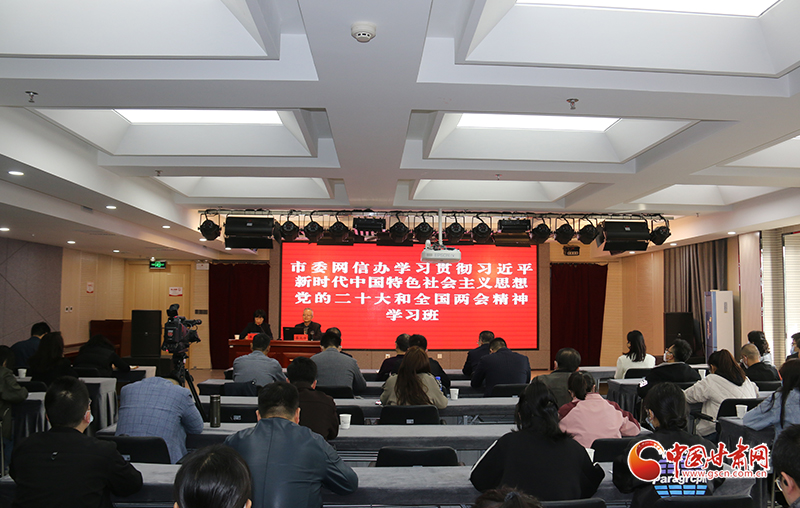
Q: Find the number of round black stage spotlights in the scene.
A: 12